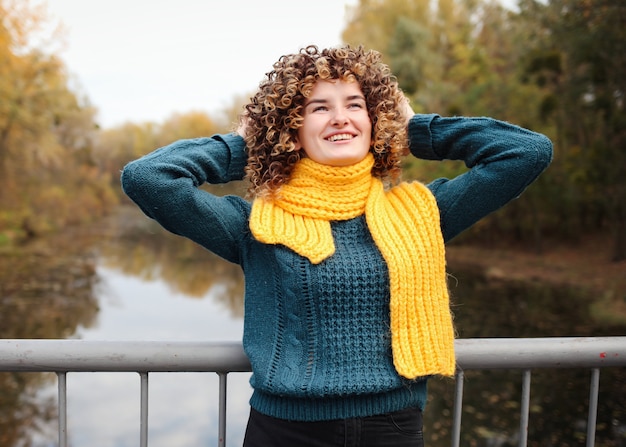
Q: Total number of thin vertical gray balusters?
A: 6